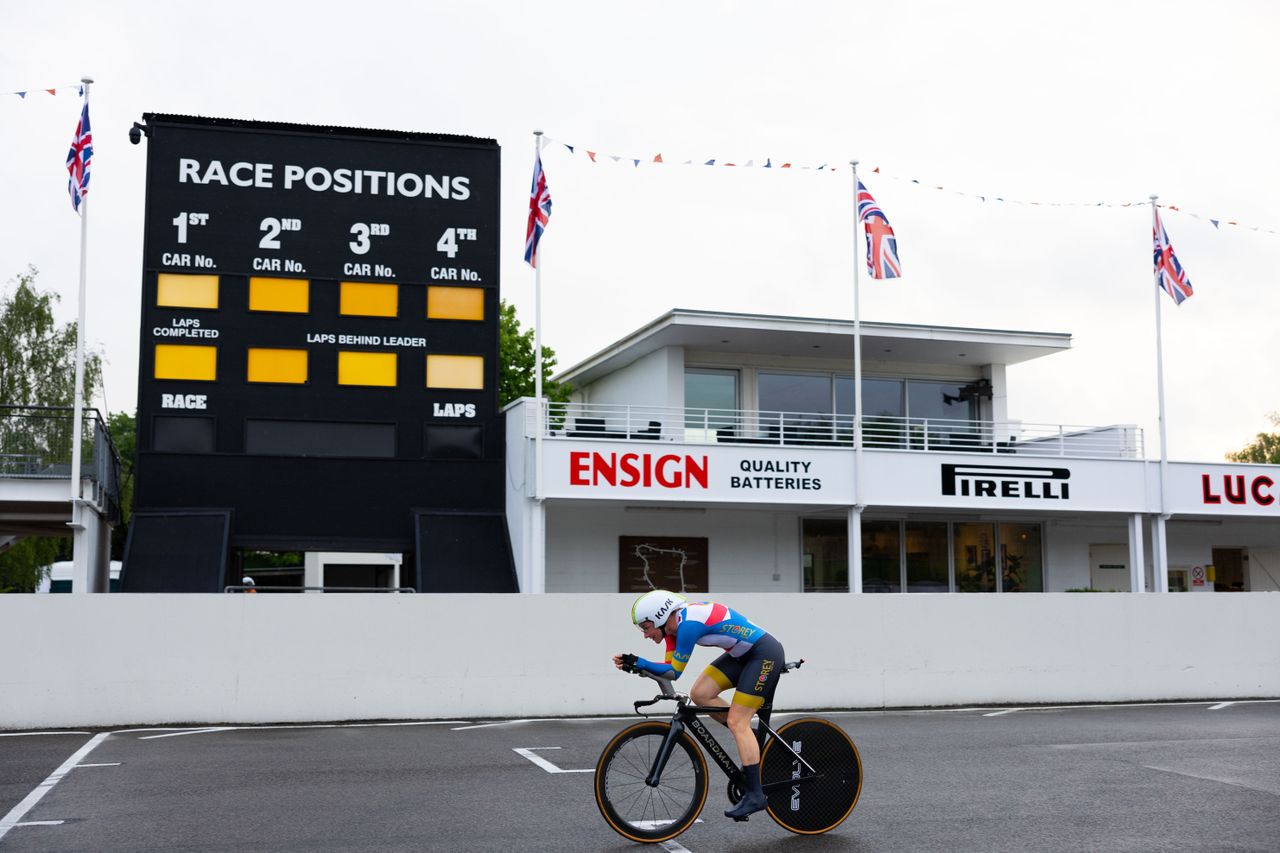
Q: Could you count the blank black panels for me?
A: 3